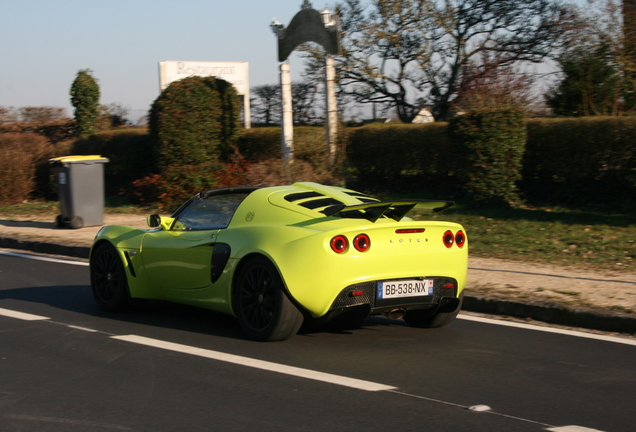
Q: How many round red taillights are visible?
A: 4